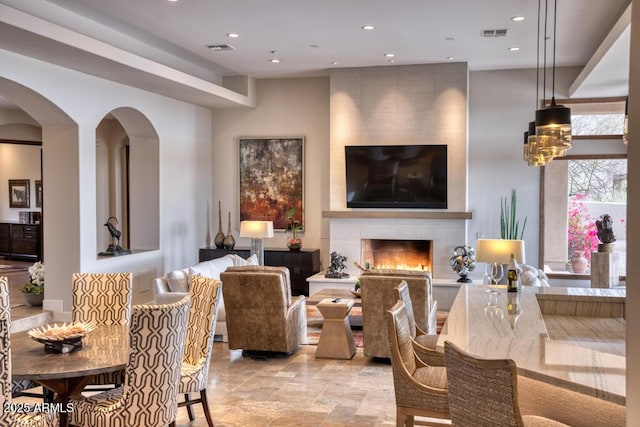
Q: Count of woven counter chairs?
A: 3